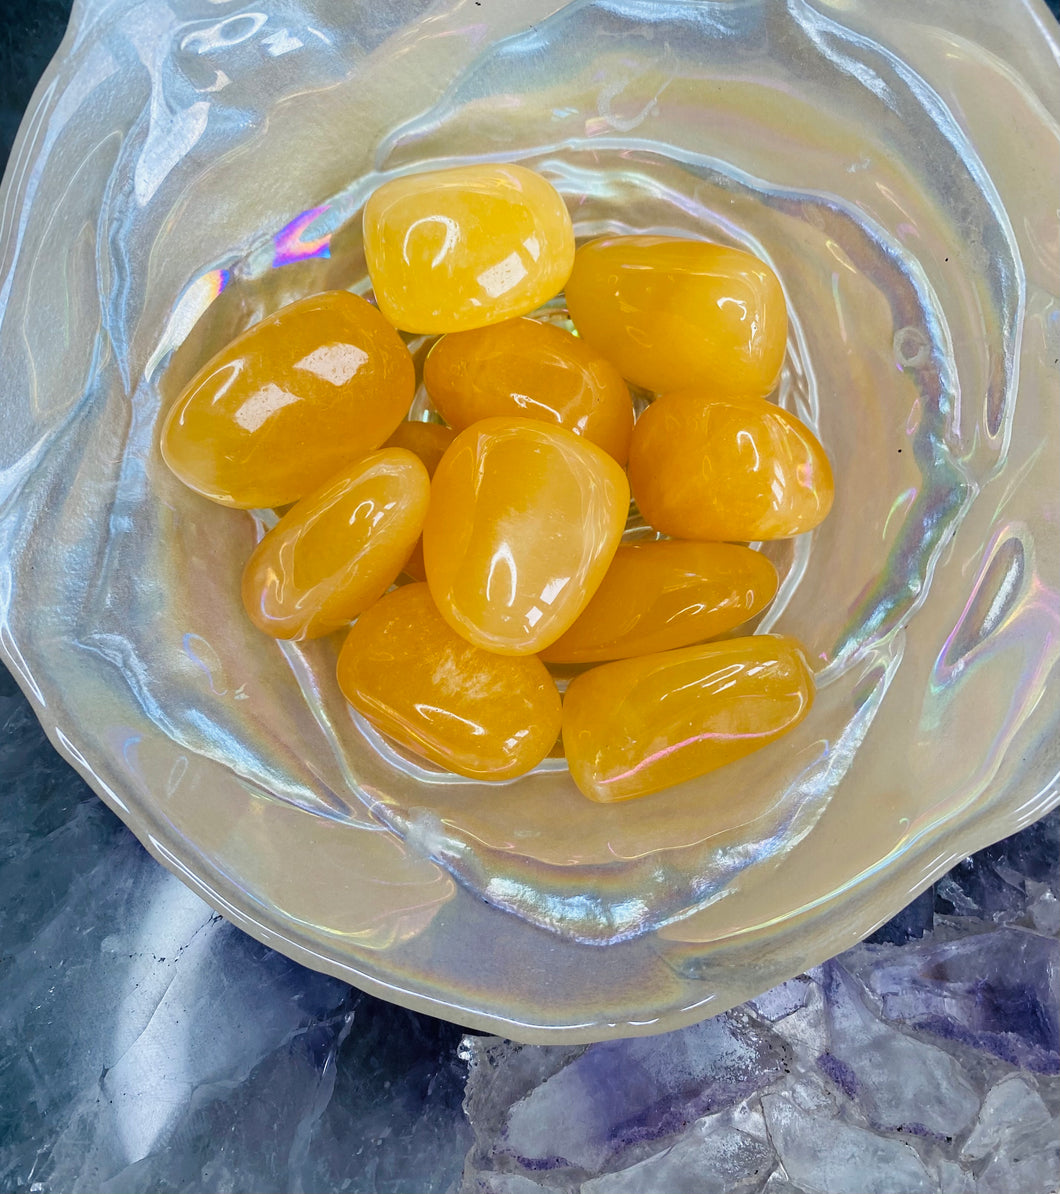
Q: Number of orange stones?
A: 11